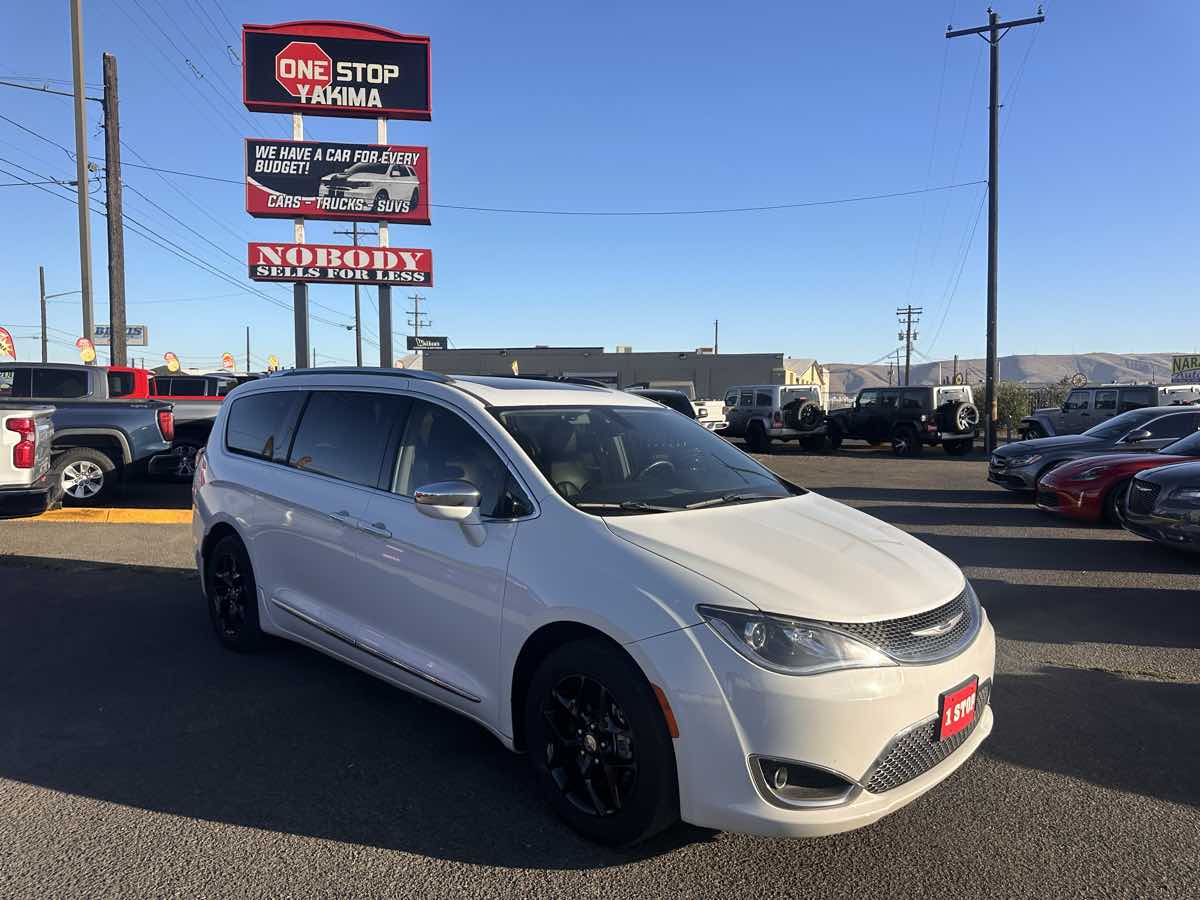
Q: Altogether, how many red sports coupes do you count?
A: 1